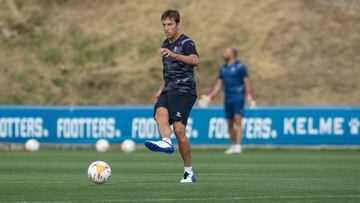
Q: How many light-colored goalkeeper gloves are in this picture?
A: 2